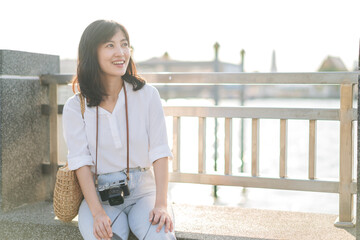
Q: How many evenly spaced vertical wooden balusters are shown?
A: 6